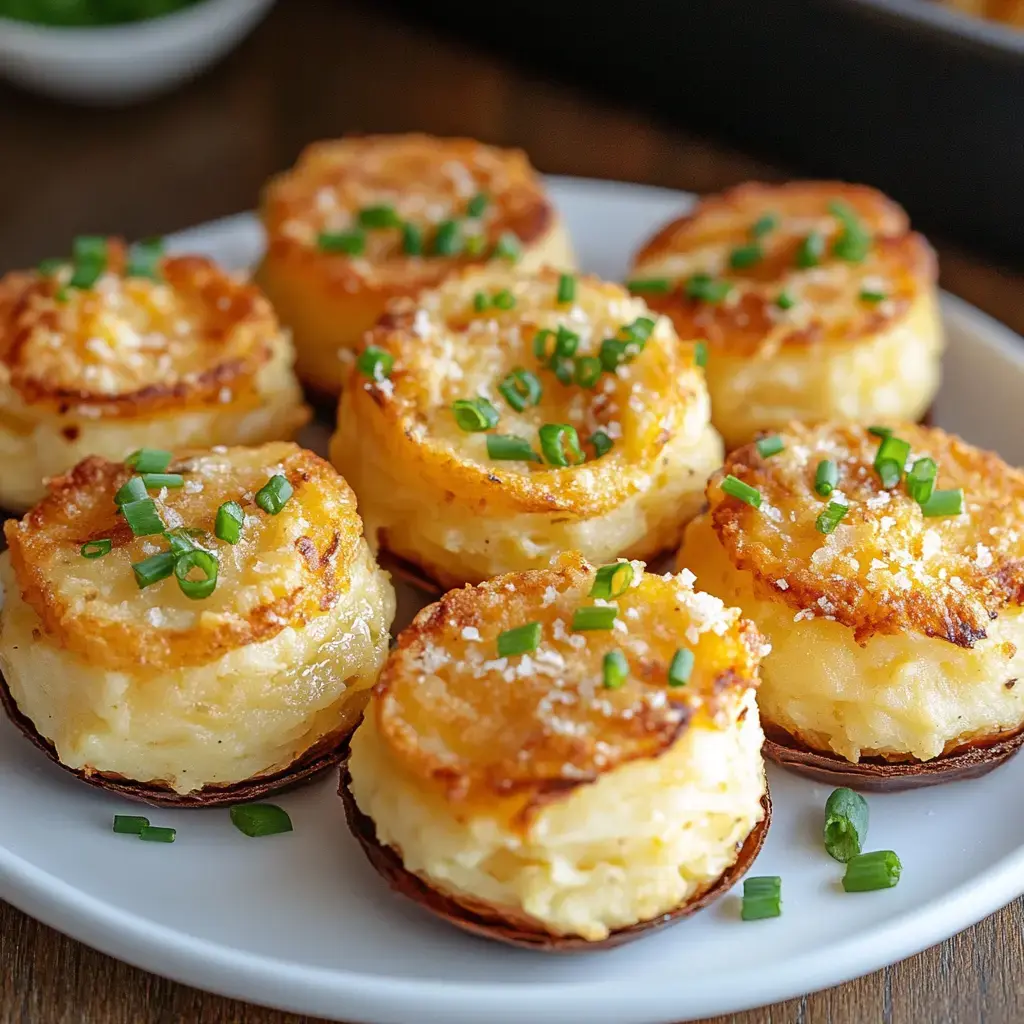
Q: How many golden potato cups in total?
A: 7